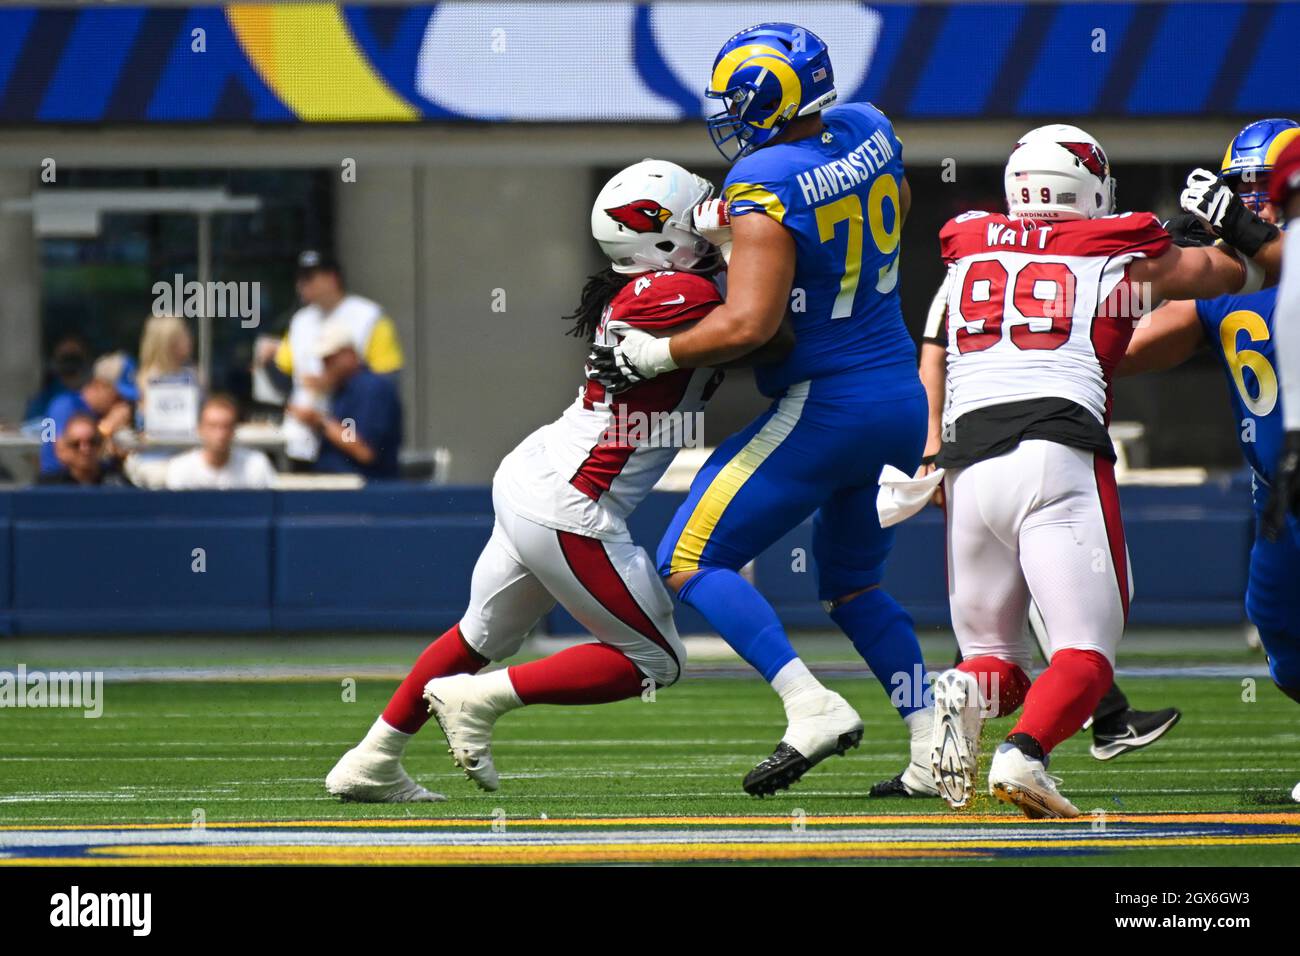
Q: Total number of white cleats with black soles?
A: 2